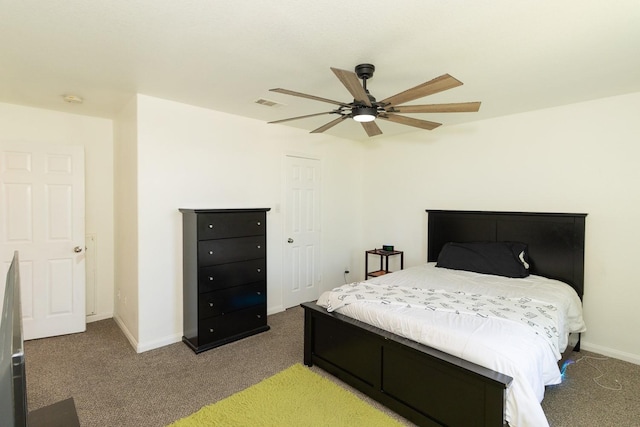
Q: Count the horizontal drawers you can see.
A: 5